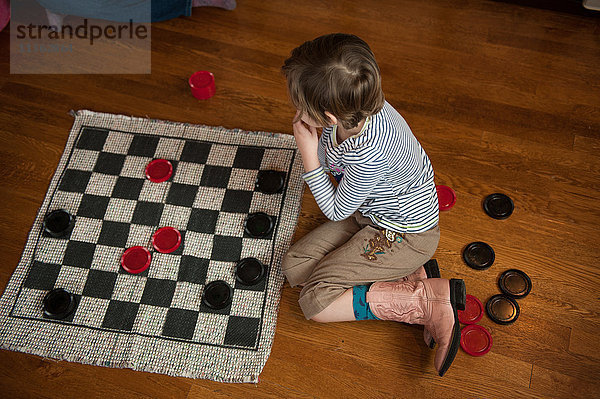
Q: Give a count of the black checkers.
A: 10